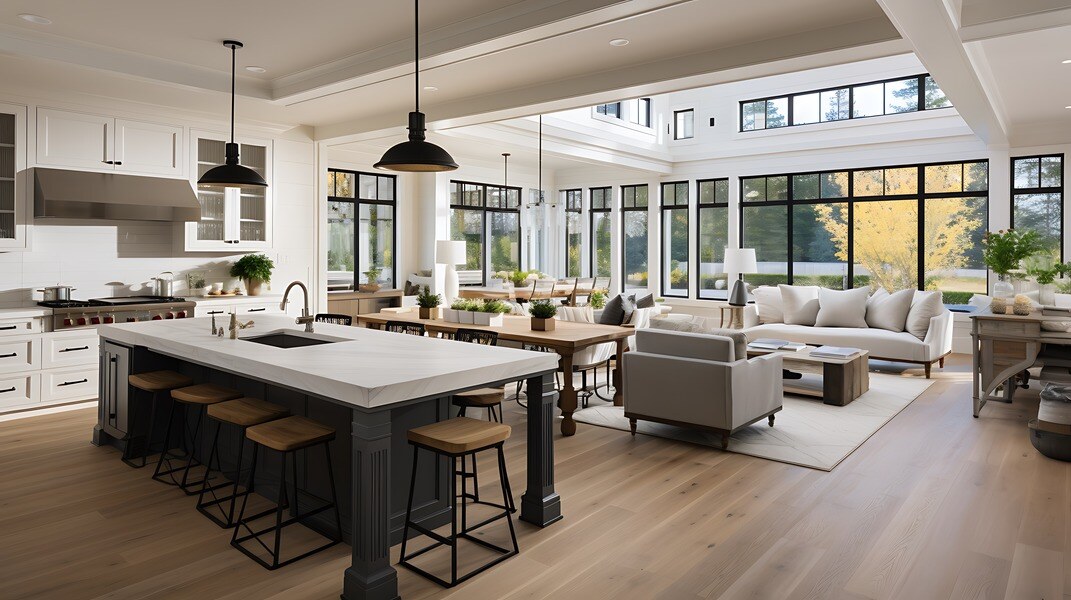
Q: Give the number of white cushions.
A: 5